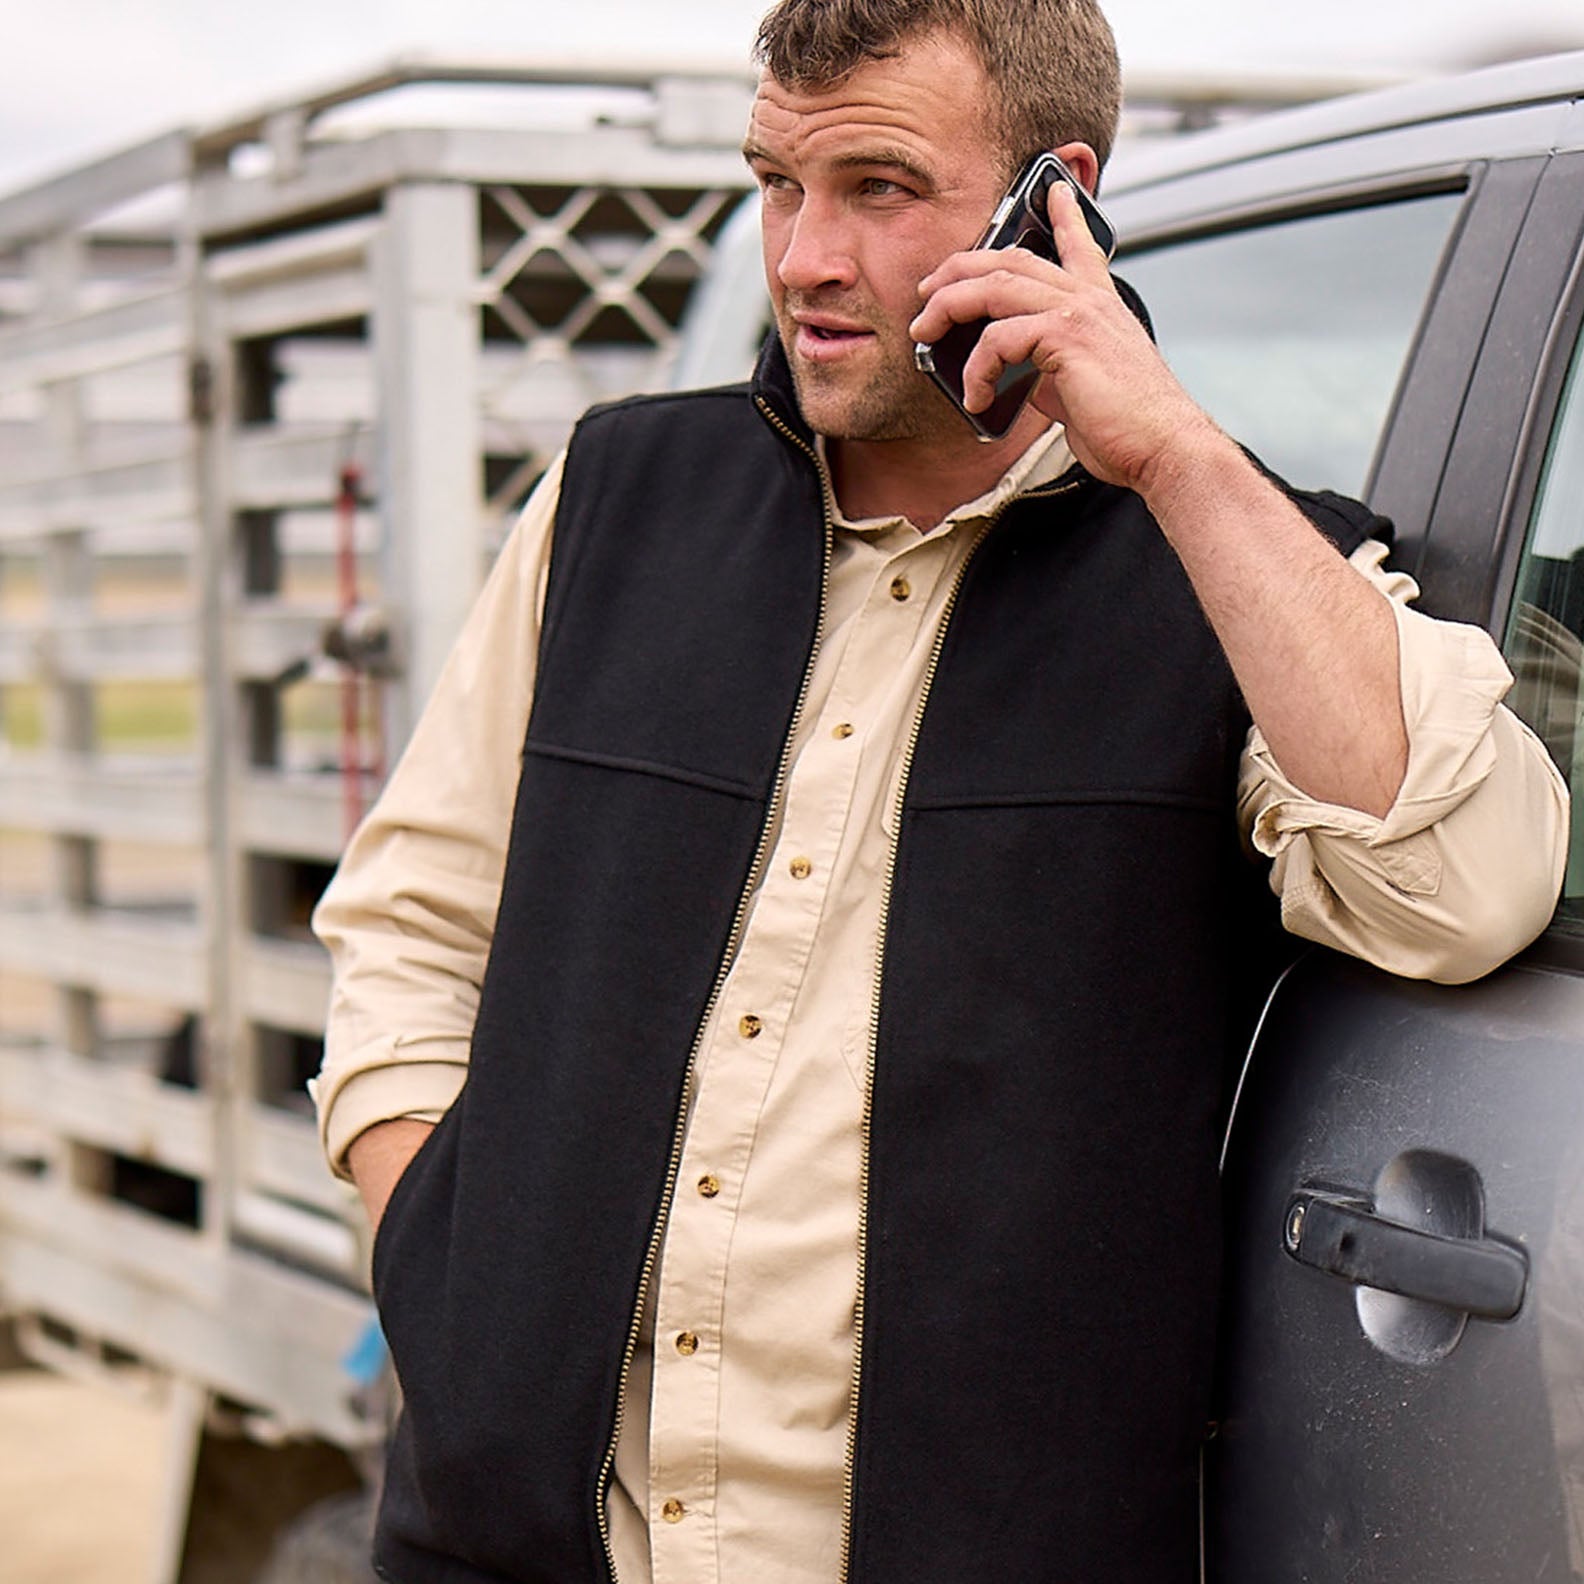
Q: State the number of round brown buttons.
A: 7